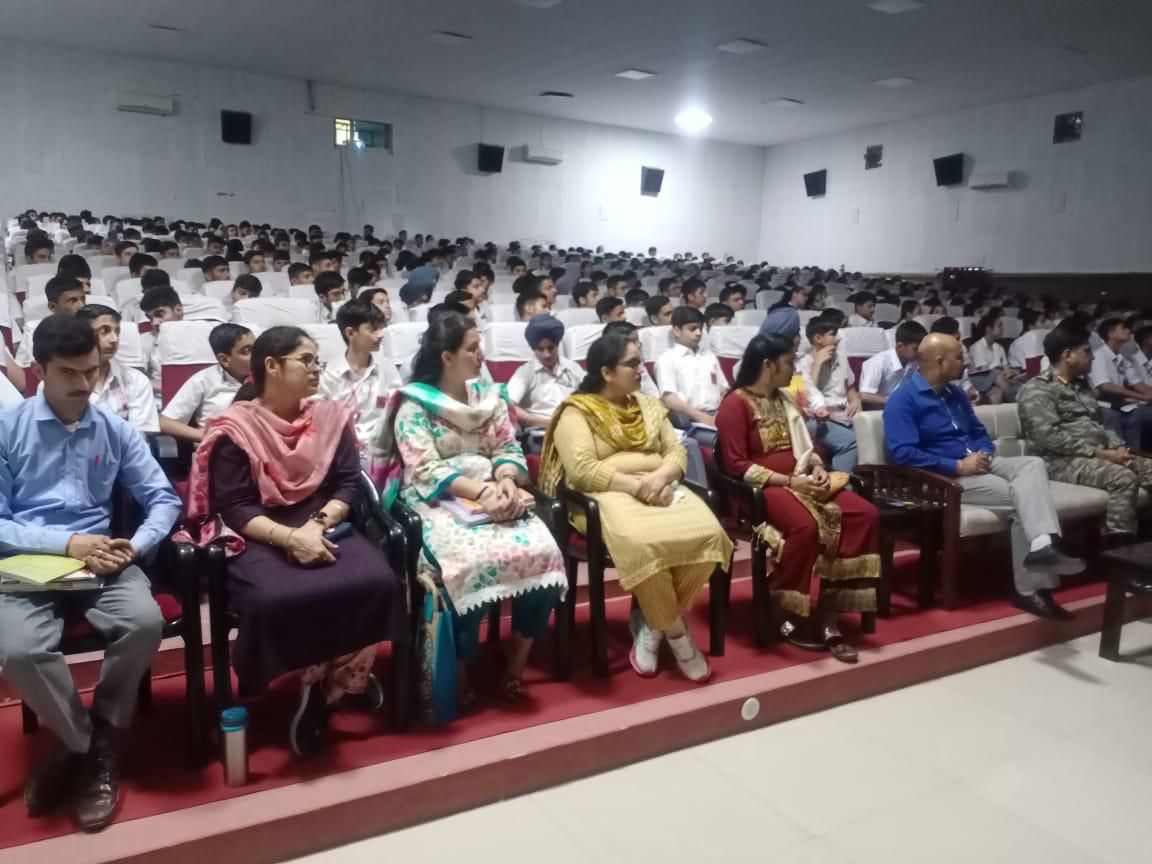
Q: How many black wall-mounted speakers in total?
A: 5